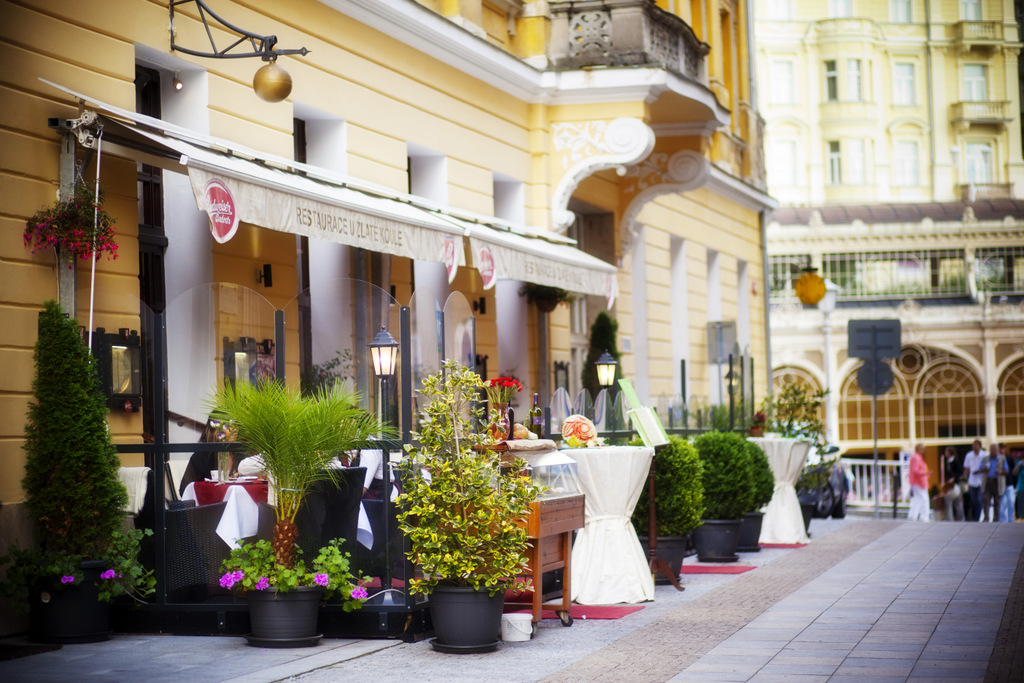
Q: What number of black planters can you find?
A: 7